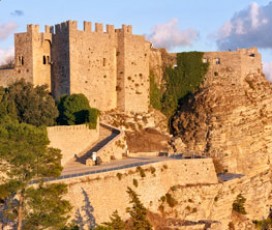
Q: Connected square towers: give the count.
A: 3